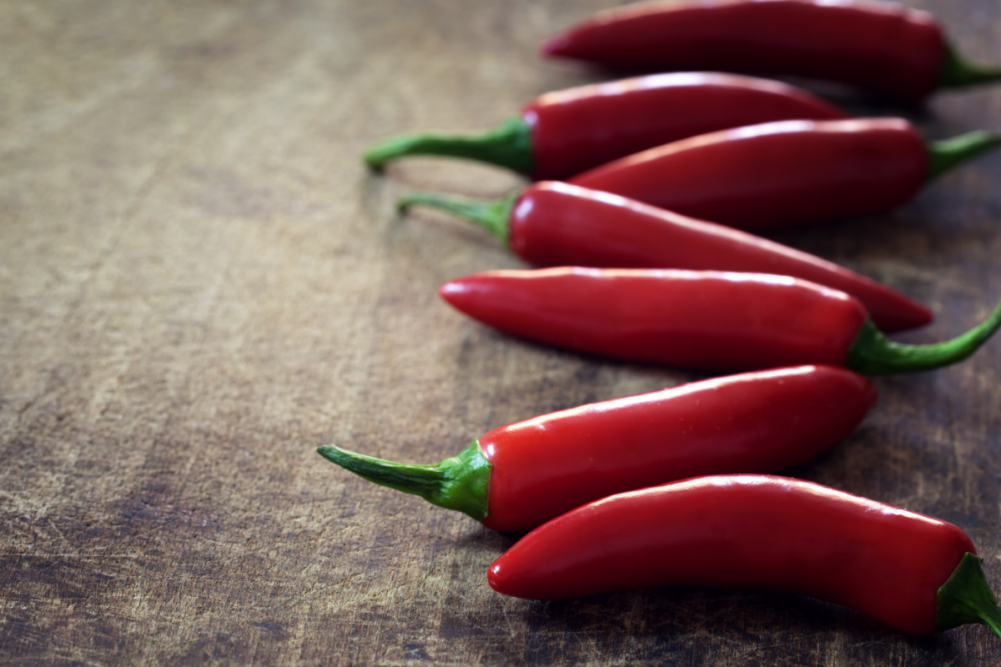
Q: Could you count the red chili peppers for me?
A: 7